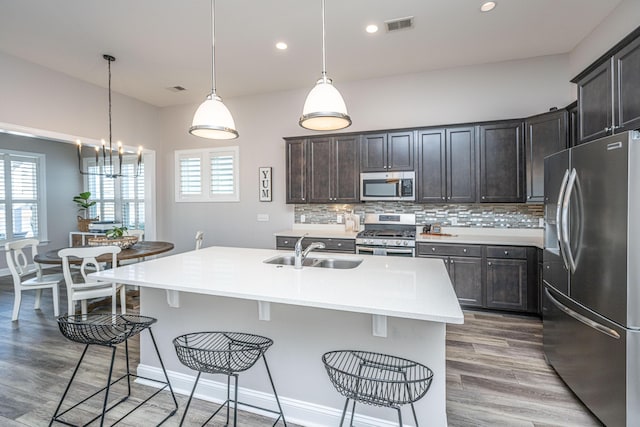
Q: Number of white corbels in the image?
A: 3